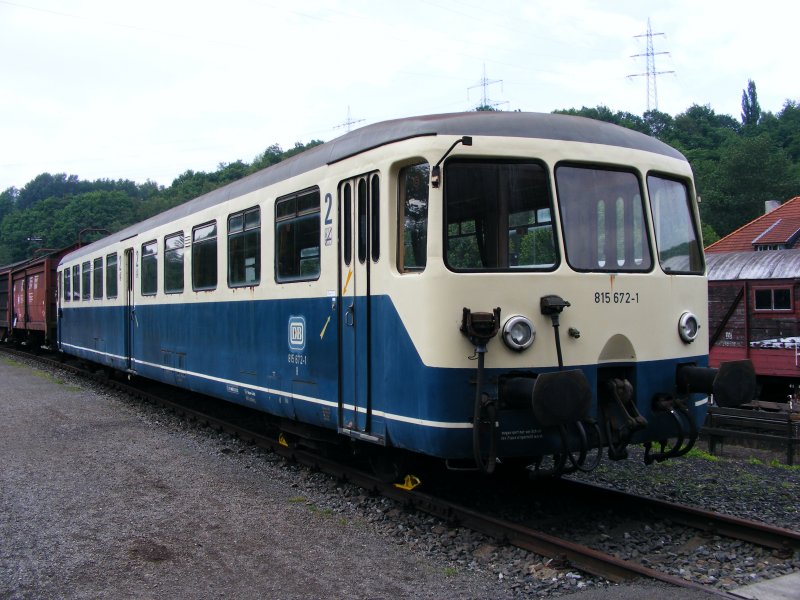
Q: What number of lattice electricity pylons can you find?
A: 3